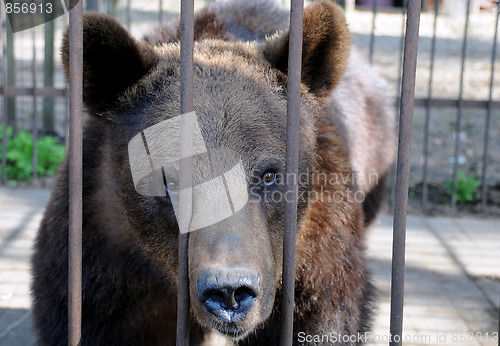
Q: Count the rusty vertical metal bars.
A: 4